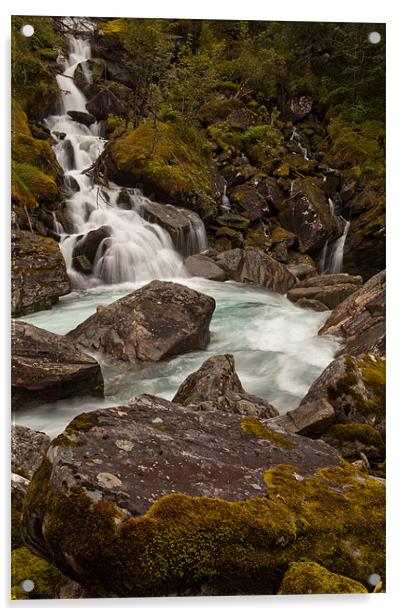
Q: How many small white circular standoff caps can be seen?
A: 4